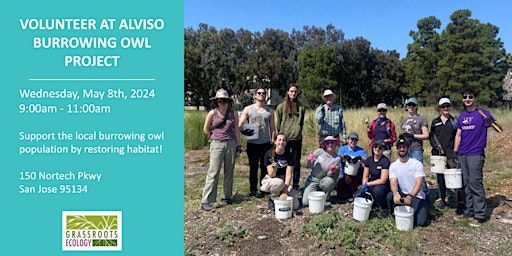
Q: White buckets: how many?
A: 7